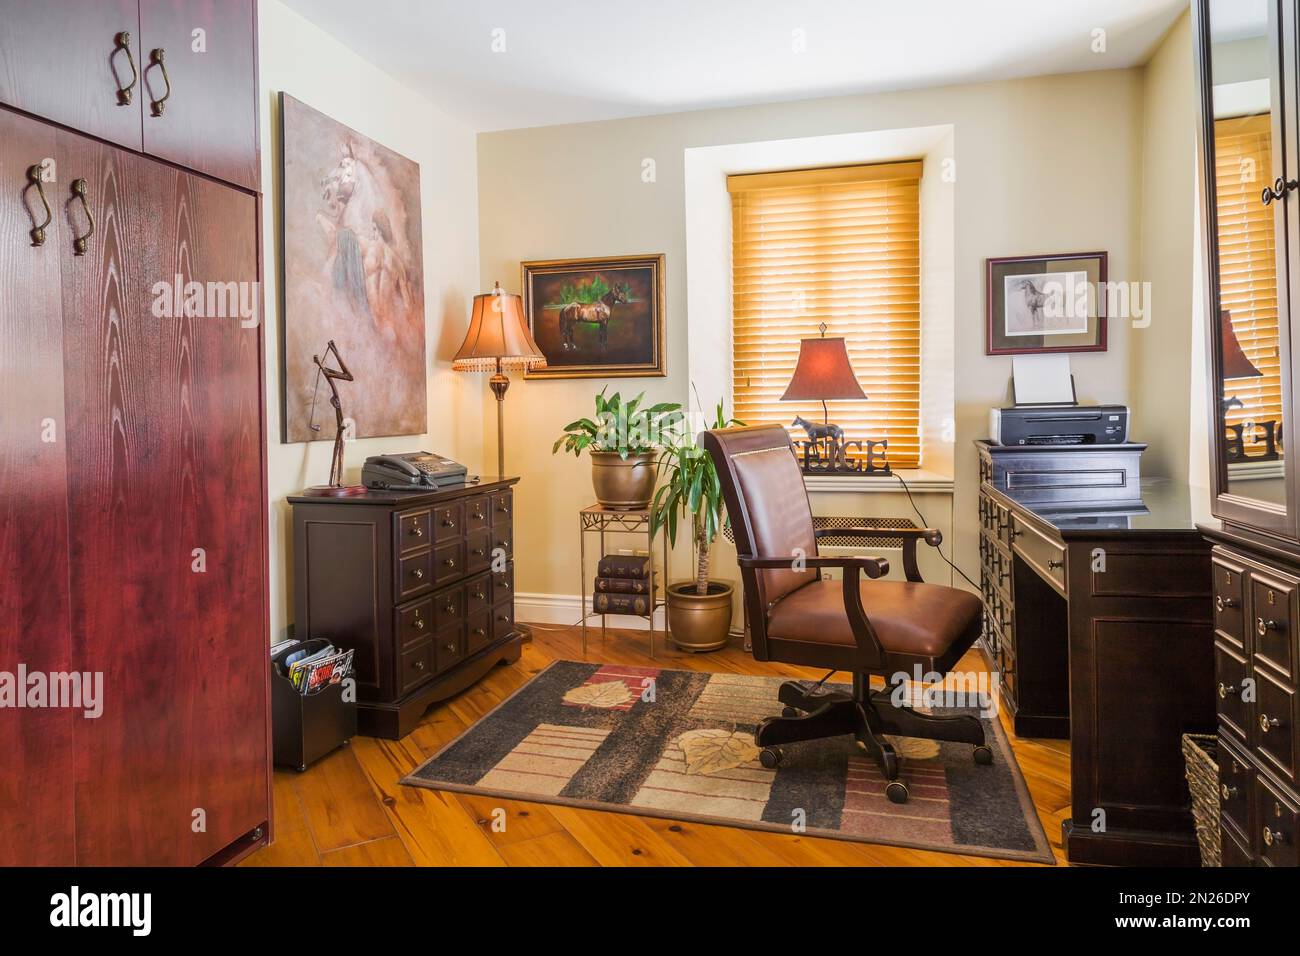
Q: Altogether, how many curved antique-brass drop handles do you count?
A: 4